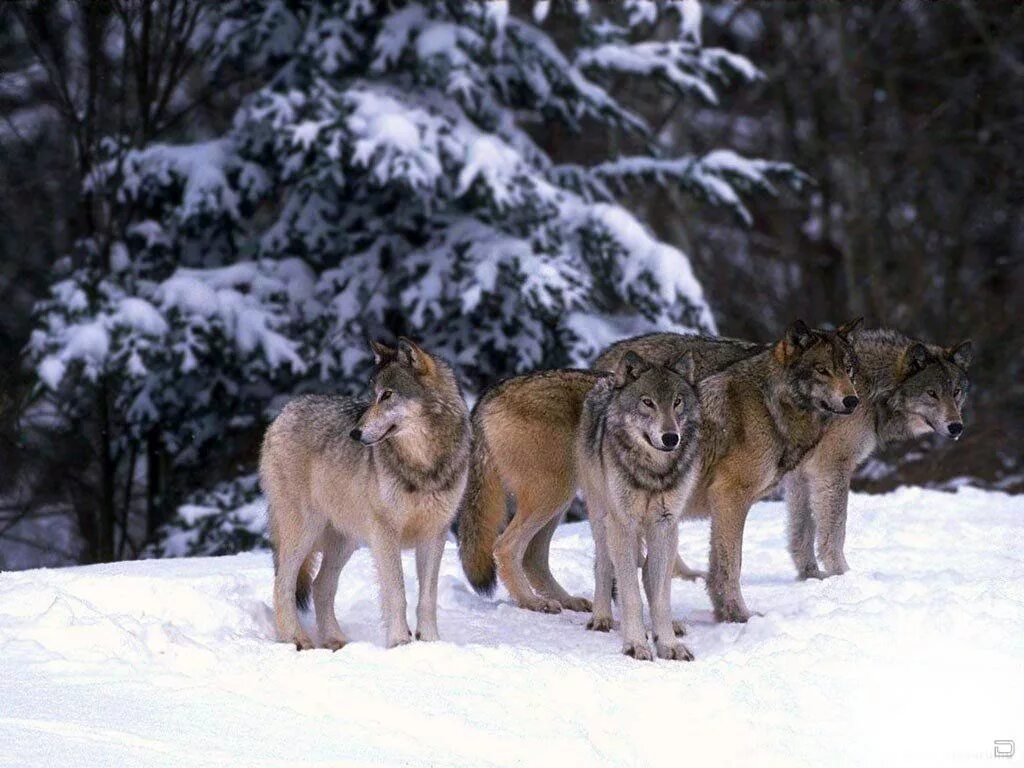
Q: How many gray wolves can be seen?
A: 4